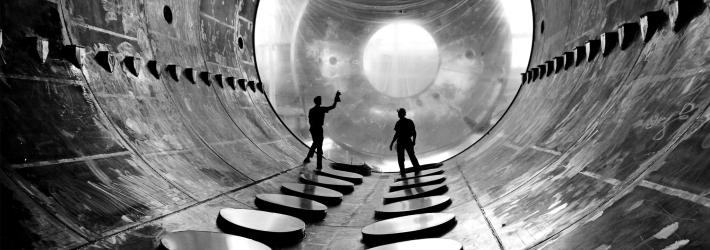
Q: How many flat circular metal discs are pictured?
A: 14